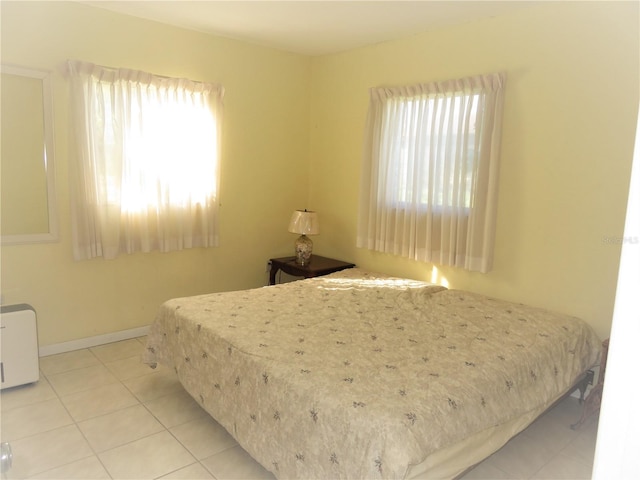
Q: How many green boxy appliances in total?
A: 0